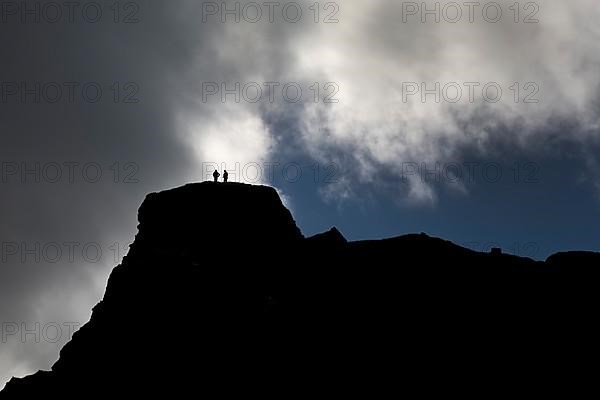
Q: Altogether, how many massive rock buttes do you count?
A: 1